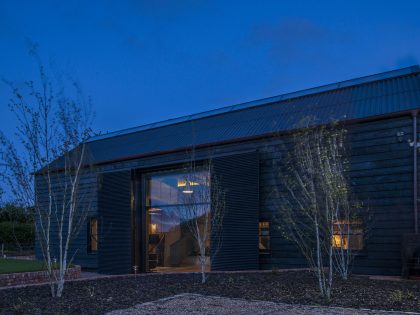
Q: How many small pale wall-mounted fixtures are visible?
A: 2